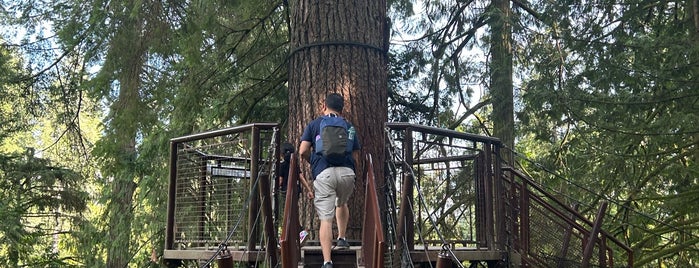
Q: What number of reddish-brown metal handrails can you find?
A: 2